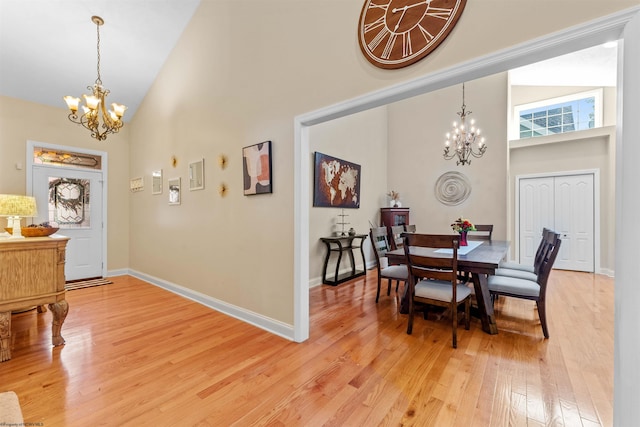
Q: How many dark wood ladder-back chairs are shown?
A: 8